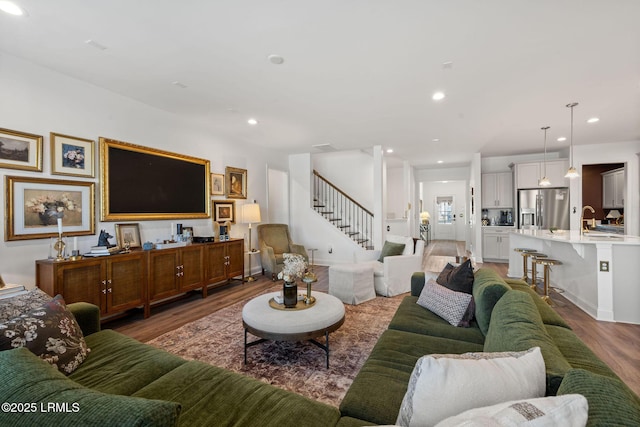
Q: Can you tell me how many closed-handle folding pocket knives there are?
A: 0